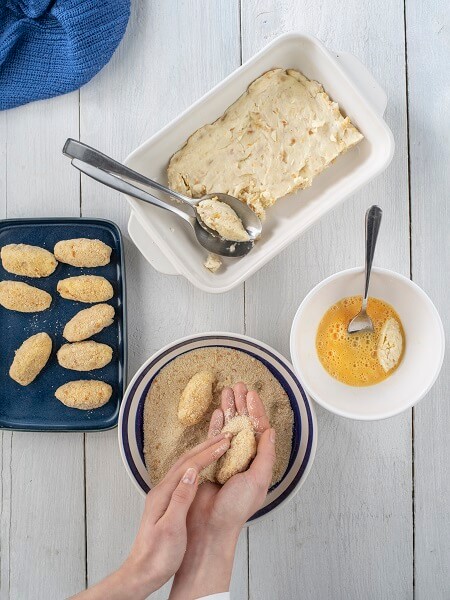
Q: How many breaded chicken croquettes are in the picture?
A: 10